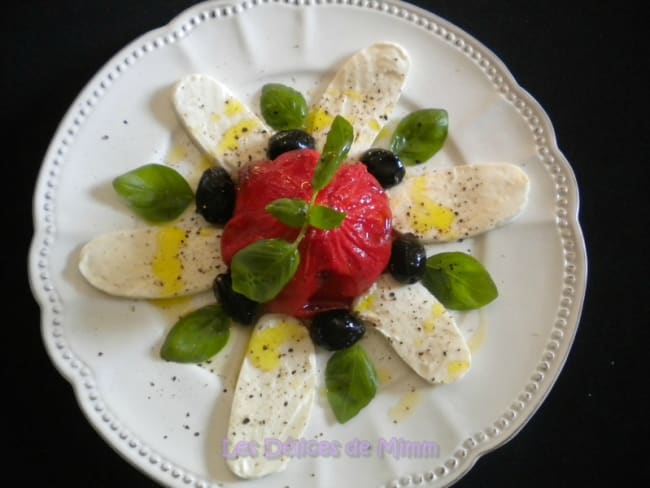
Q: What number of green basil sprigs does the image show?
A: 7